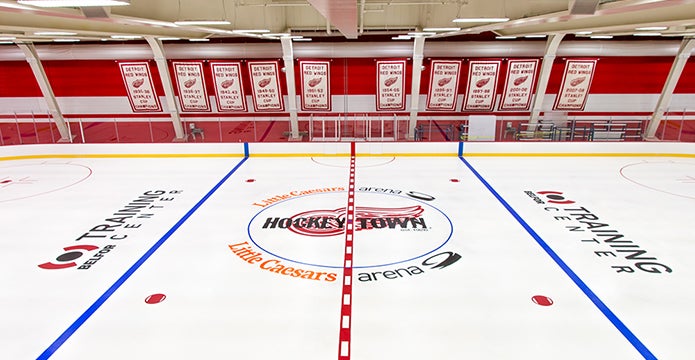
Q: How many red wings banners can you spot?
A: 10